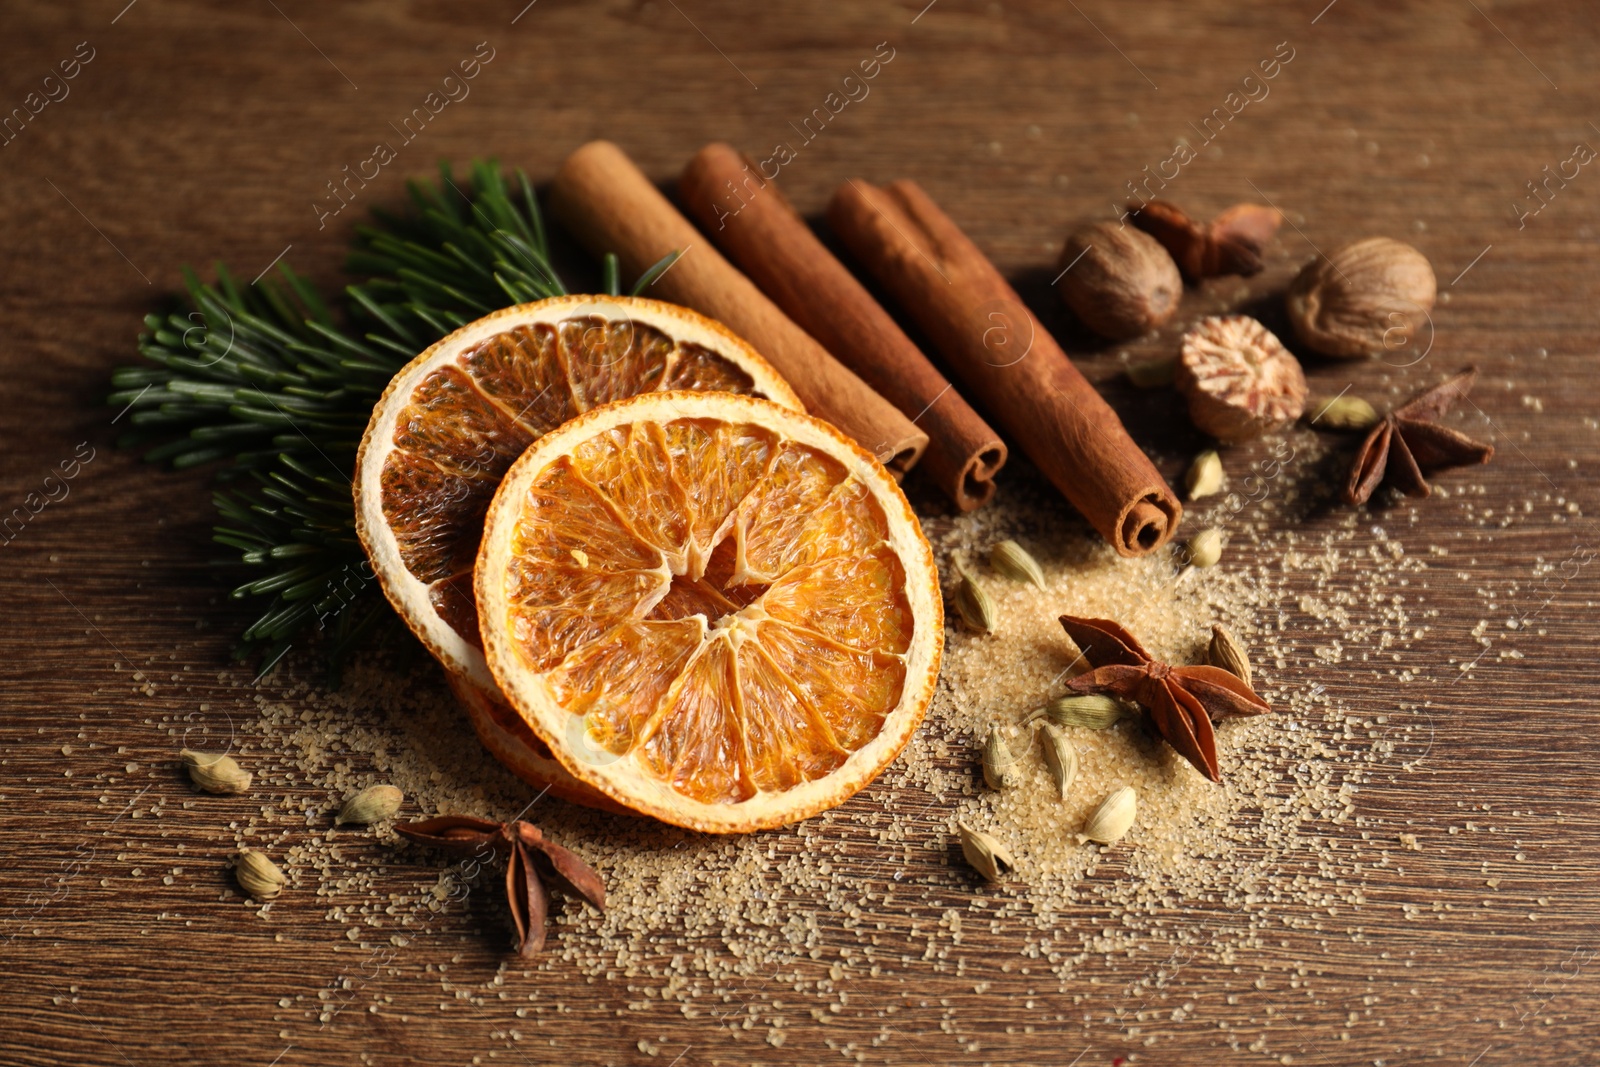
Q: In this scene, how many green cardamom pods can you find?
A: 15